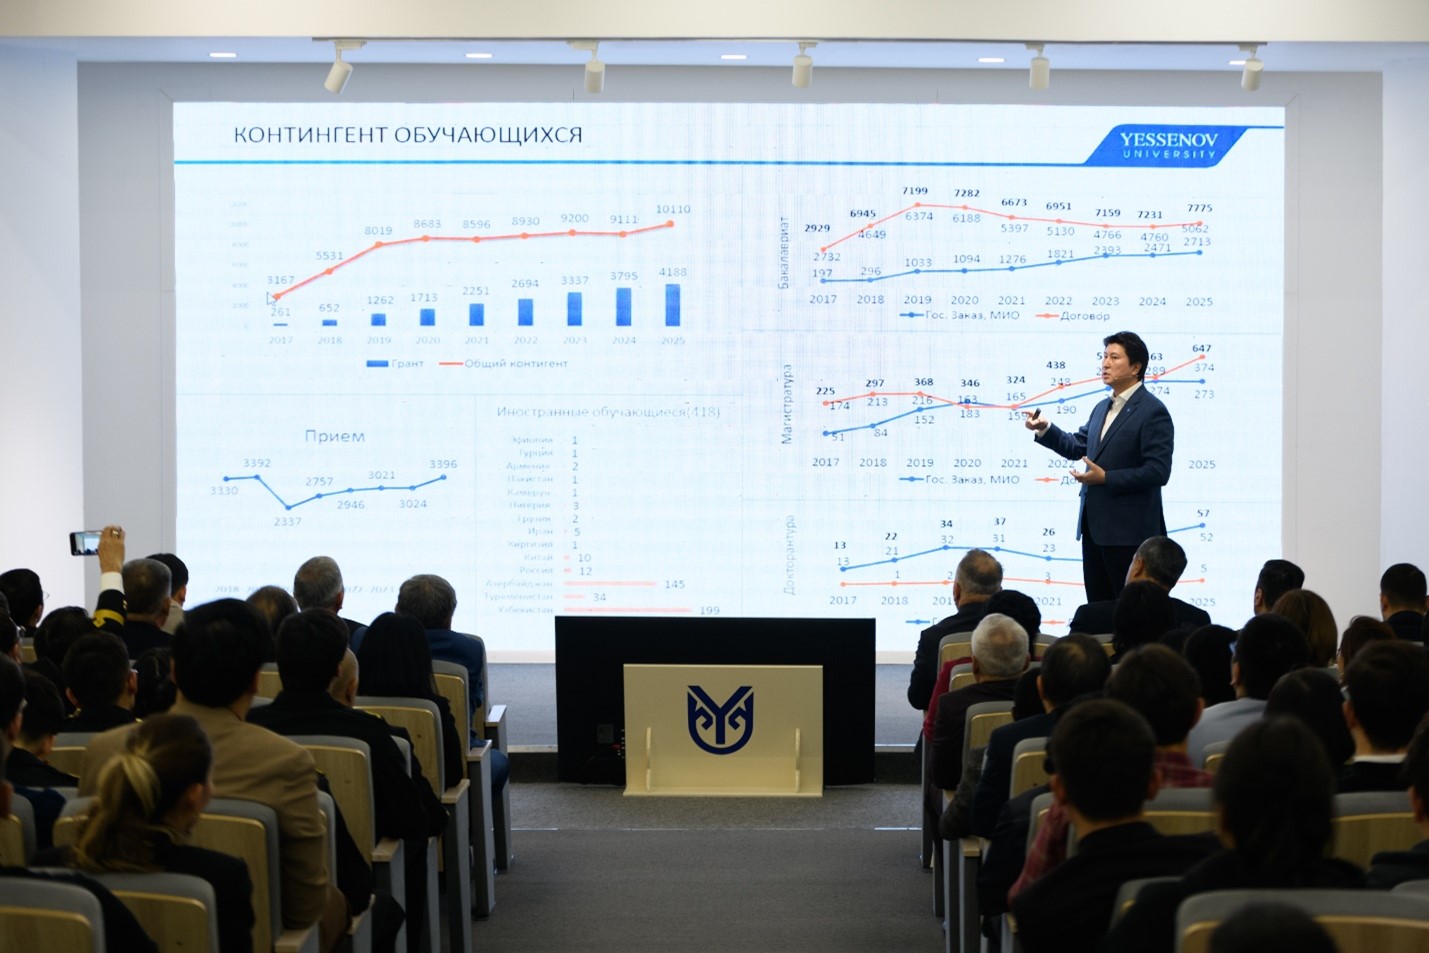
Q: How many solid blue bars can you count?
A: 9